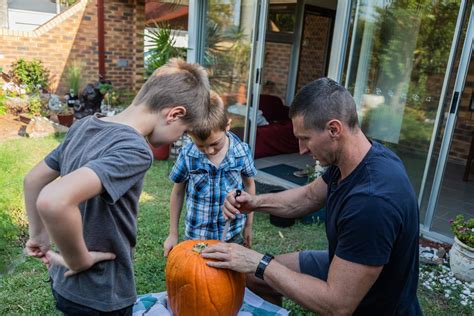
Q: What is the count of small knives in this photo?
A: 1